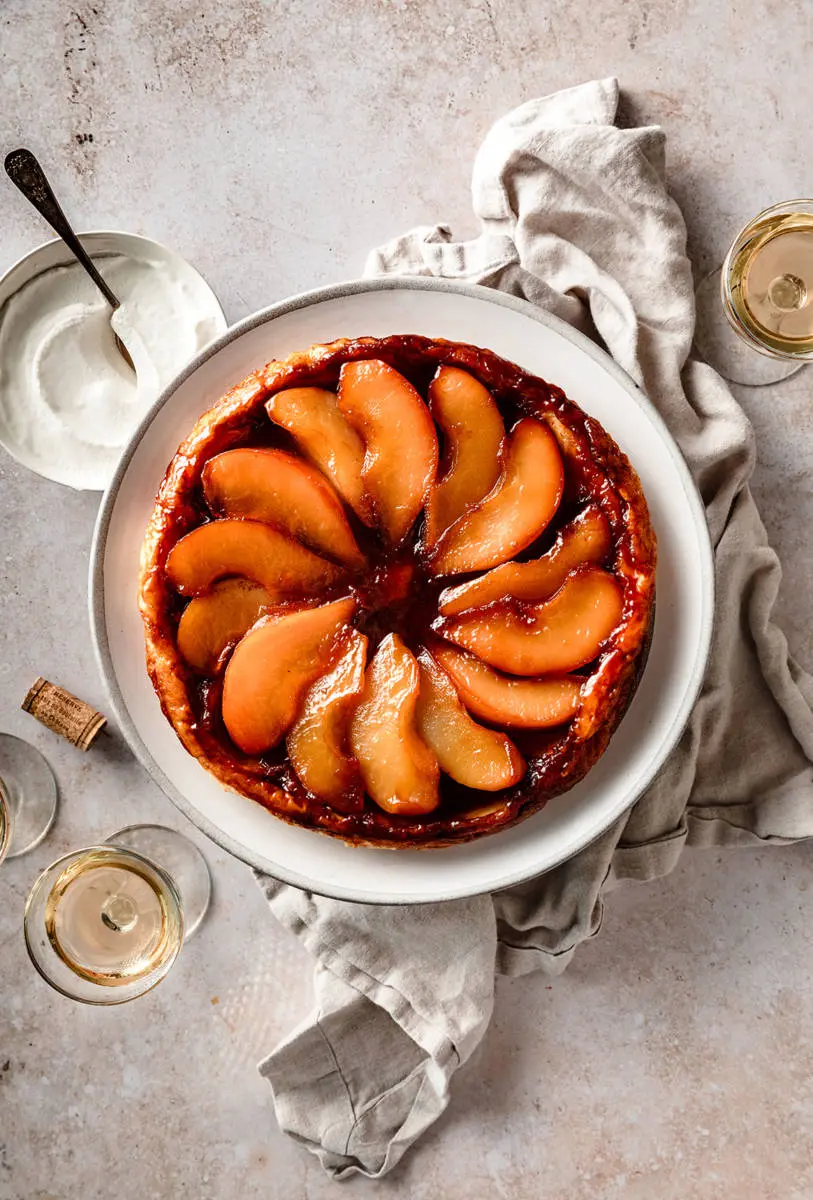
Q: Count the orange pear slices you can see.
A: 14